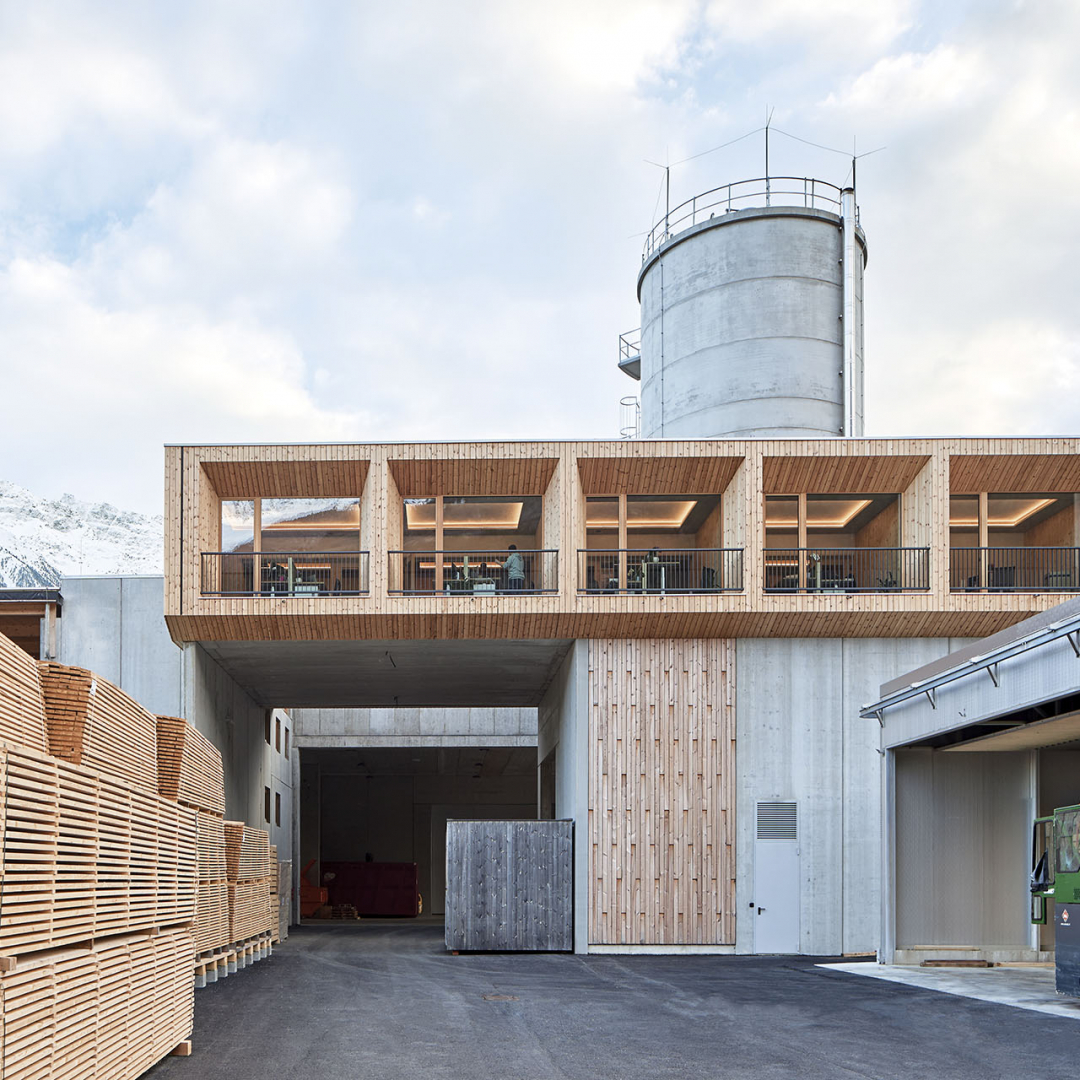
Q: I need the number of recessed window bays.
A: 5